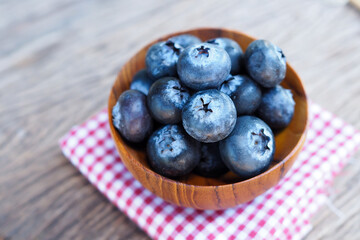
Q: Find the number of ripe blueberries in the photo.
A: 14